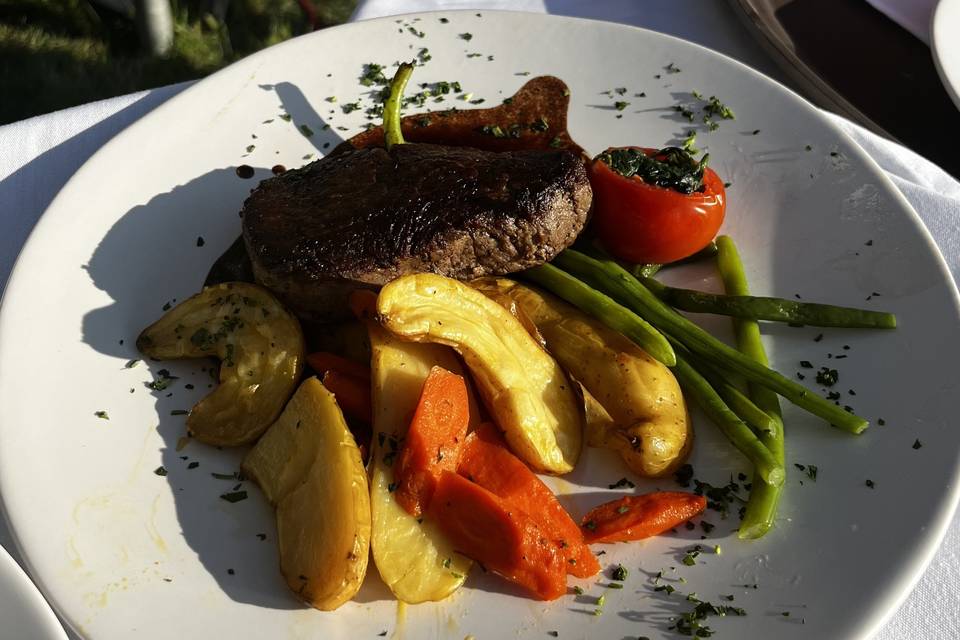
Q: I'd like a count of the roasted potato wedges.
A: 5